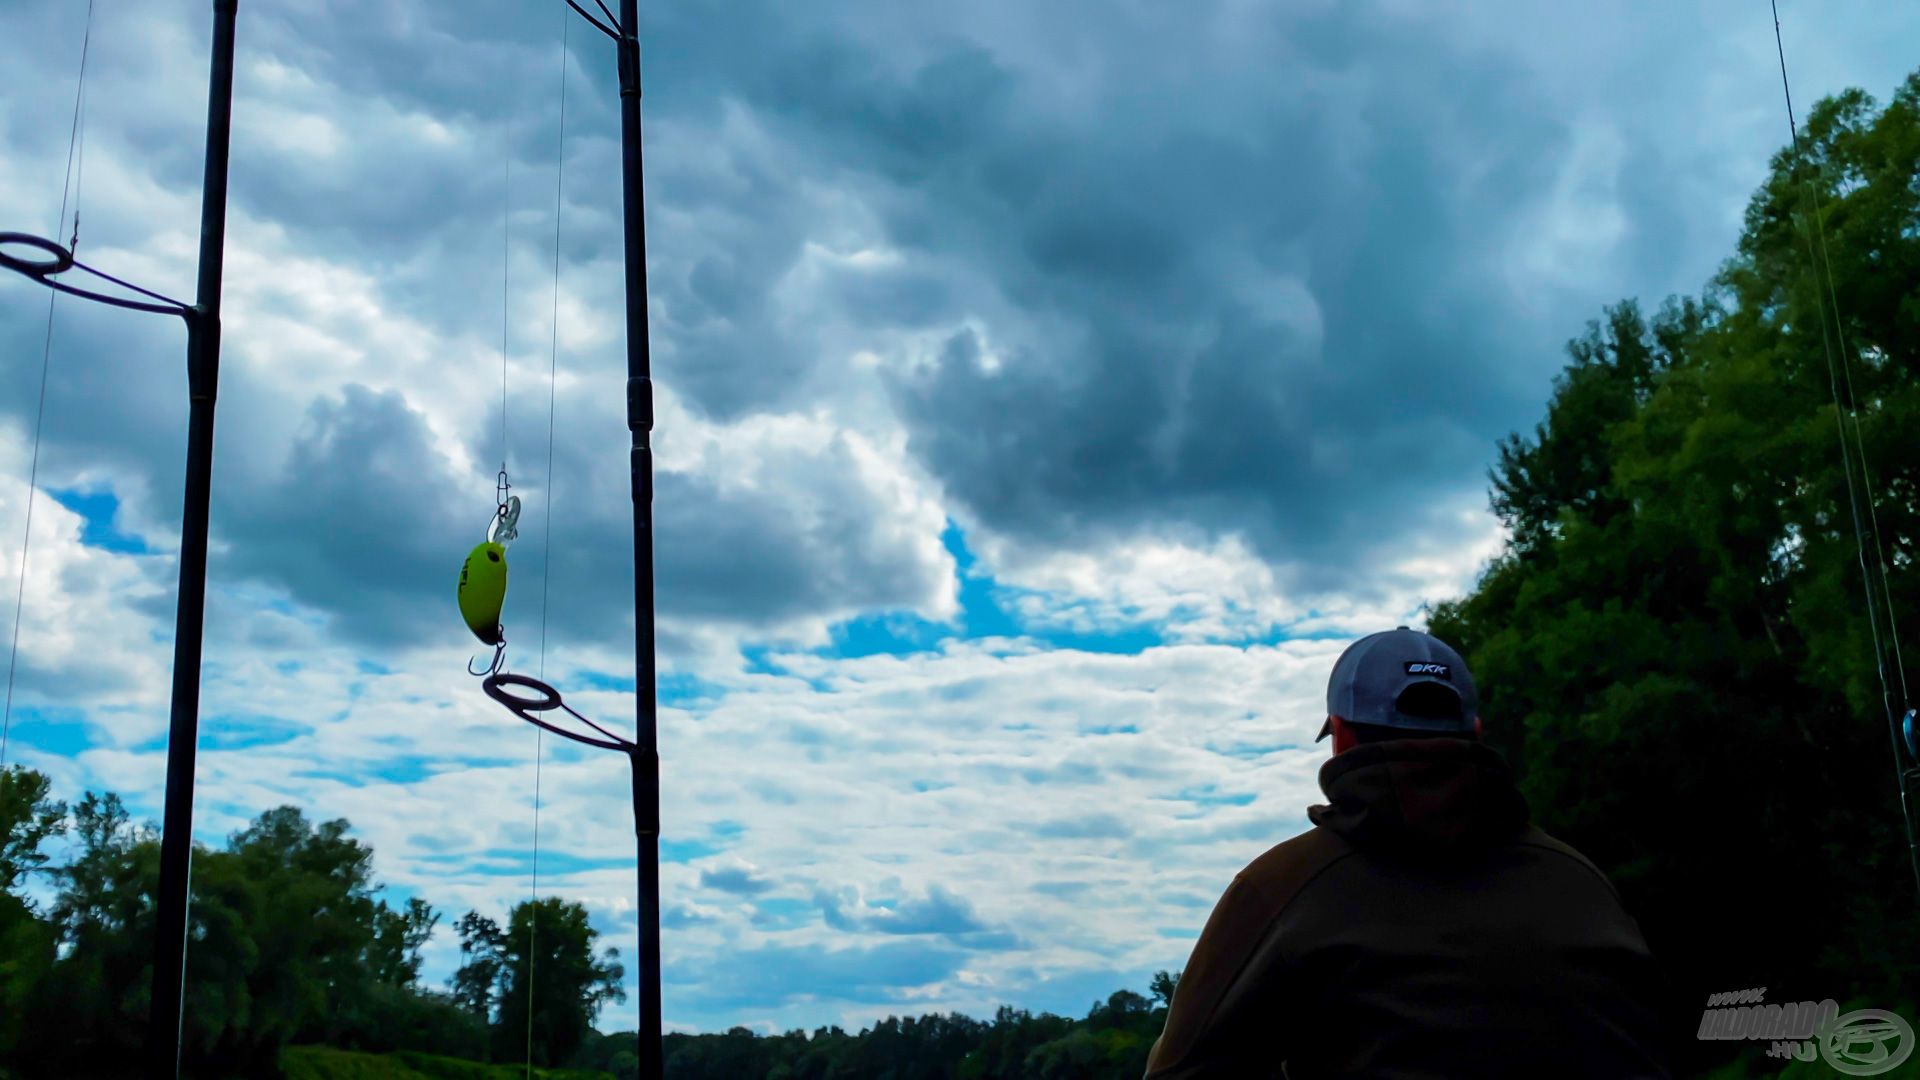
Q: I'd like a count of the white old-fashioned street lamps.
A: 0